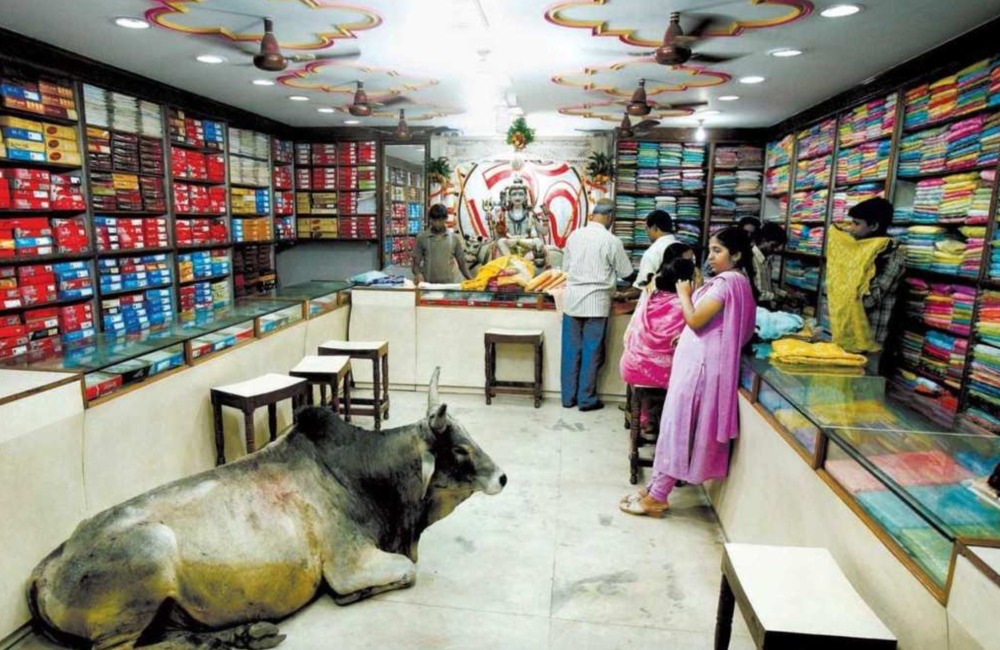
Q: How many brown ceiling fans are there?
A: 6